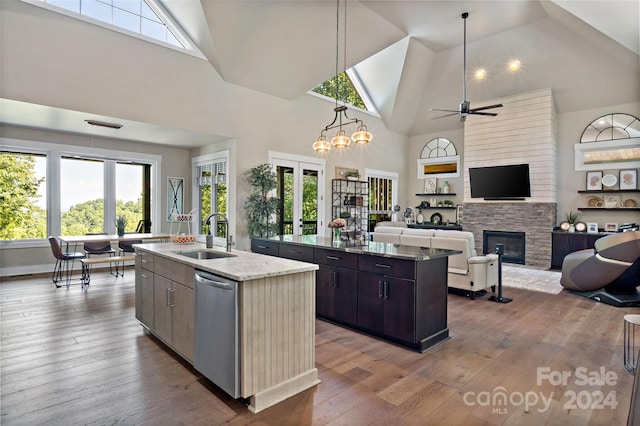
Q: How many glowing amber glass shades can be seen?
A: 3